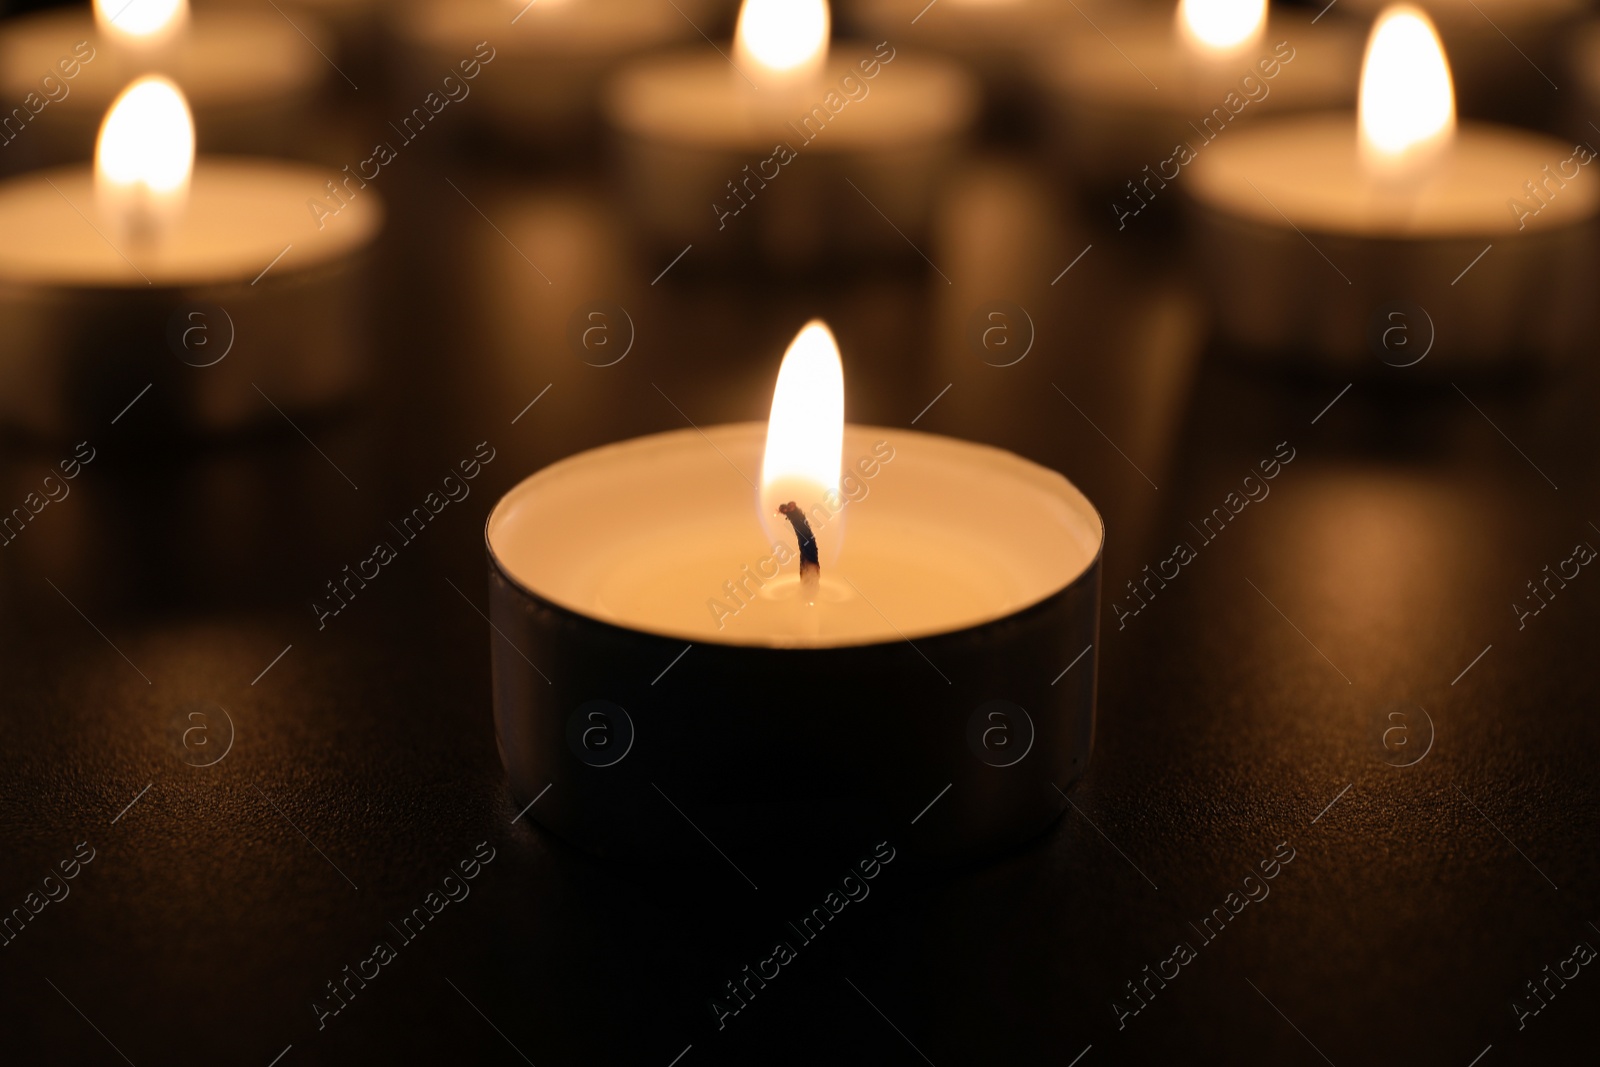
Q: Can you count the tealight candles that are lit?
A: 6